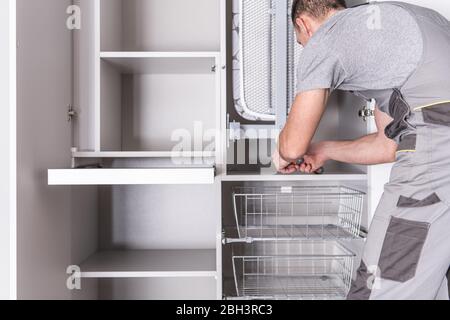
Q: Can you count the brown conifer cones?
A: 0